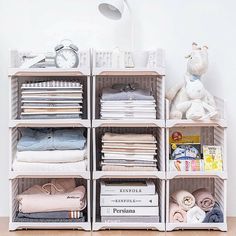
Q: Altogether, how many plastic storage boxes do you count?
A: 11